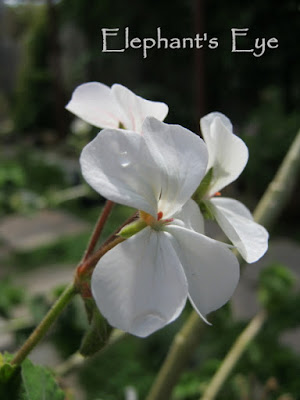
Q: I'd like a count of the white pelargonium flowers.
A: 3